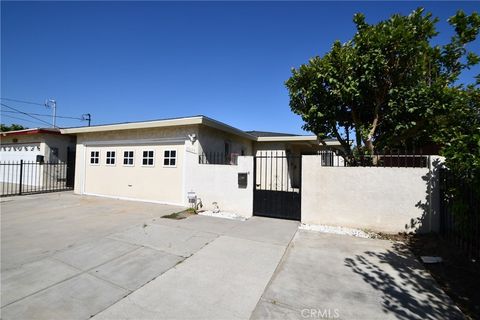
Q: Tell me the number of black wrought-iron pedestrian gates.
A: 1